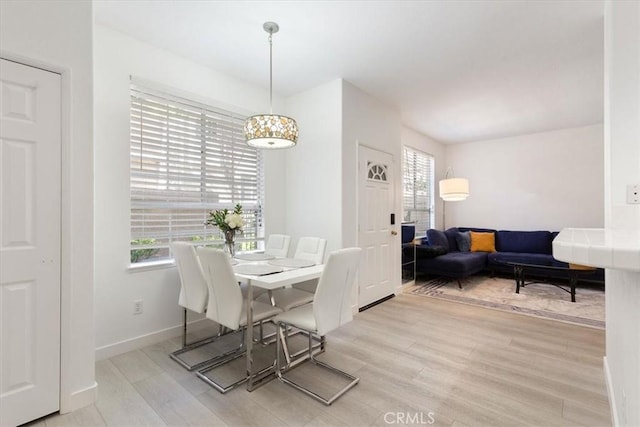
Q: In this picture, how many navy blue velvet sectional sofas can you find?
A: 1